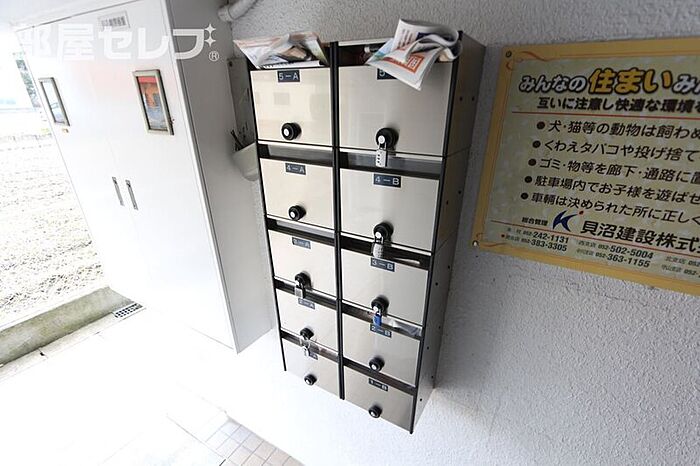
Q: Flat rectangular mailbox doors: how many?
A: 10